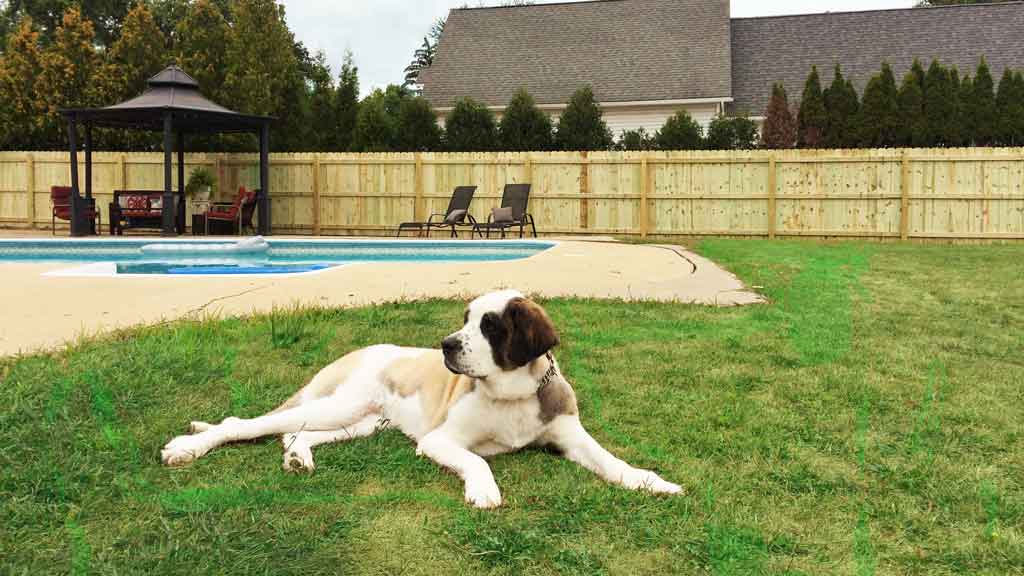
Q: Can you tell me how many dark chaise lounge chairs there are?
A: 2